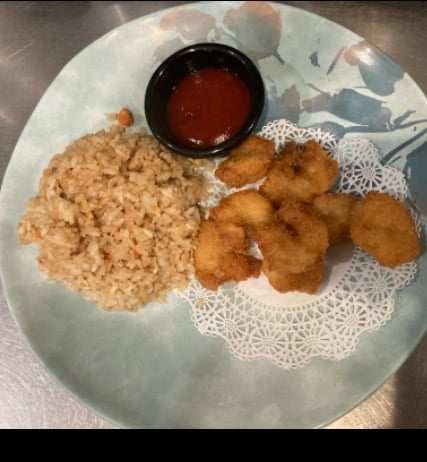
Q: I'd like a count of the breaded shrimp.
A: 8